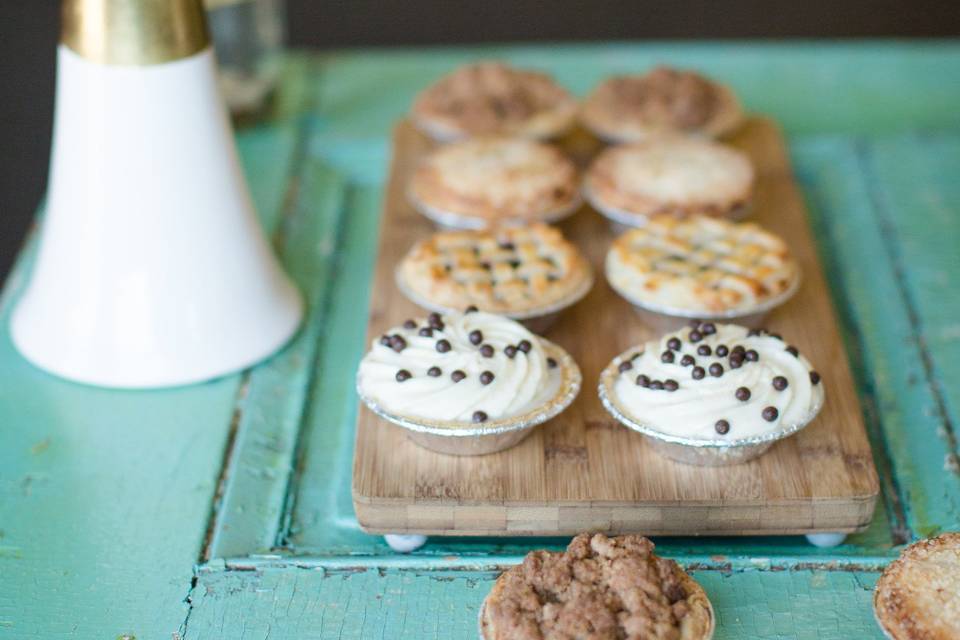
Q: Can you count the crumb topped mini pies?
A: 3